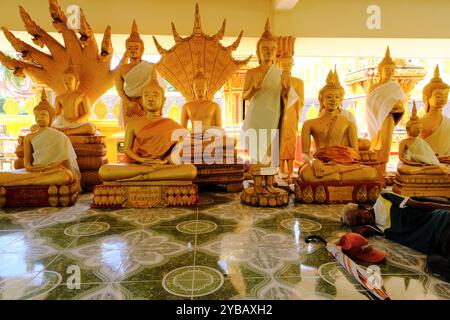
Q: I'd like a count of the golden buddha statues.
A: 11